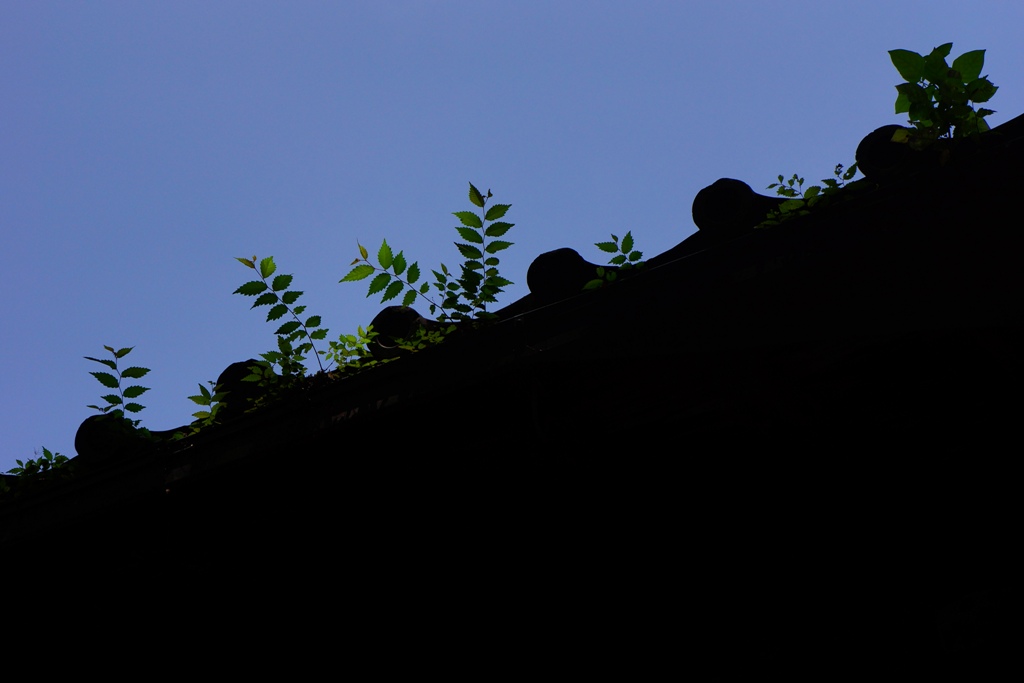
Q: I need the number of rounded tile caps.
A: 6